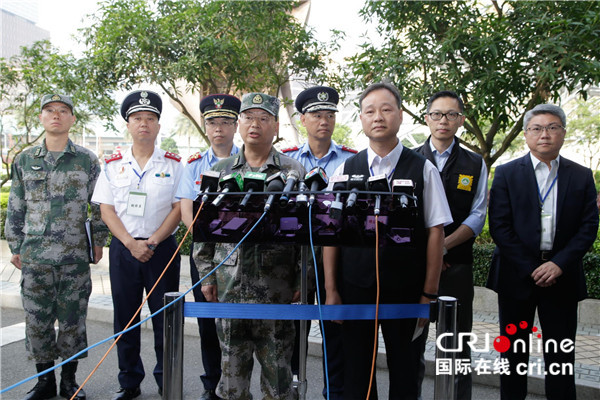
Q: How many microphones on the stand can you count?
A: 11